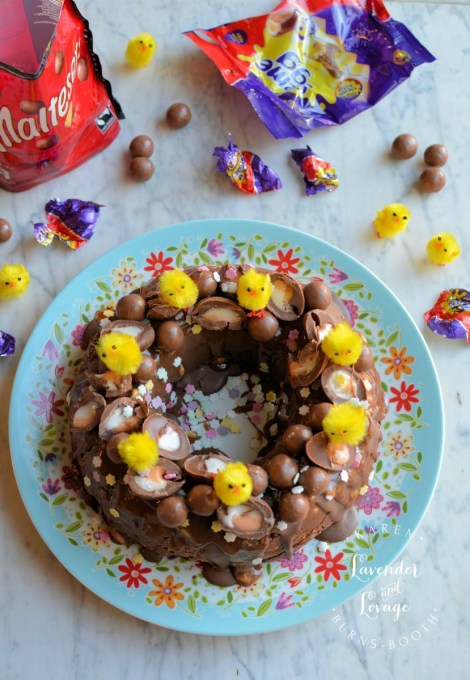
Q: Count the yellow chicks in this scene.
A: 11